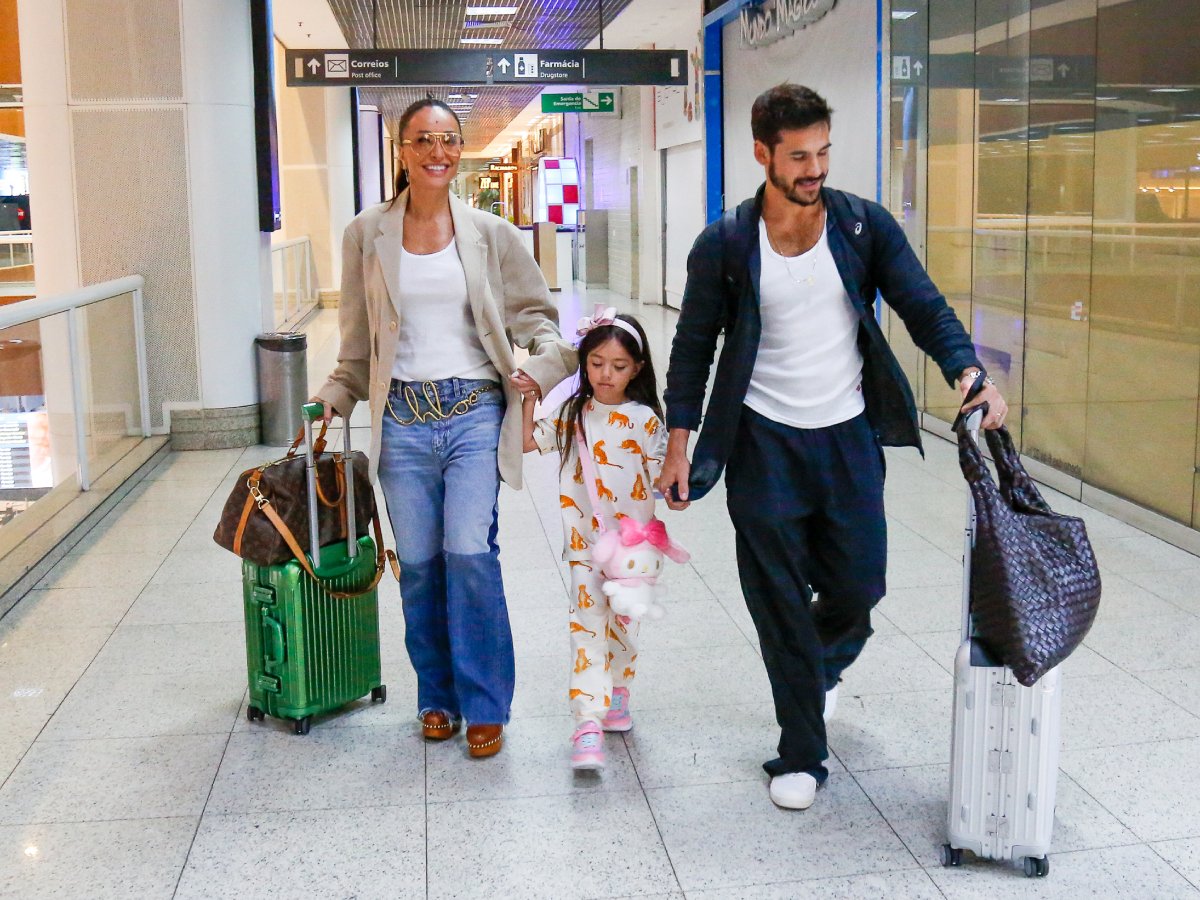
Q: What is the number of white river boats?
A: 0